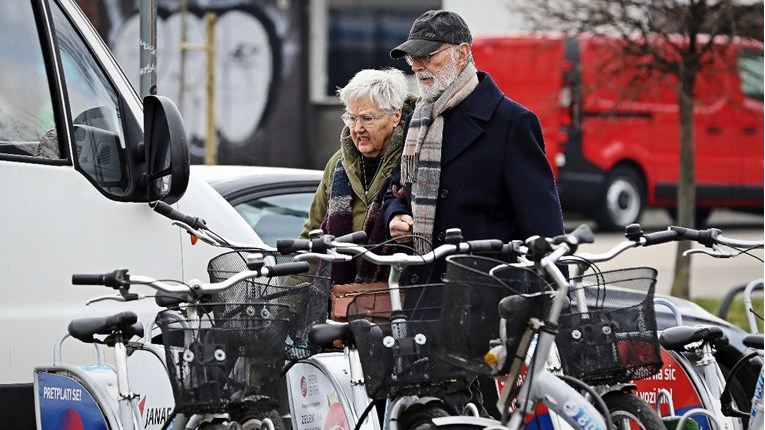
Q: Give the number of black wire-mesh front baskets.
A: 5